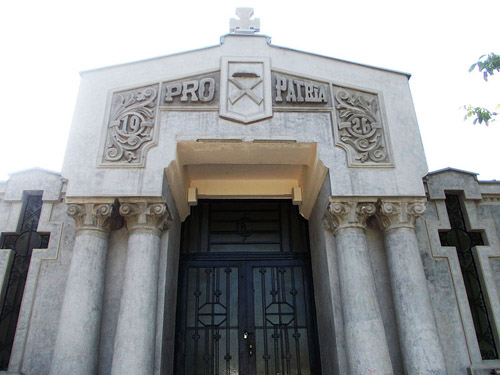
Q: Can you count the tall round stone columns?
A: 4